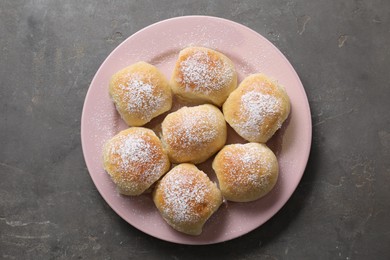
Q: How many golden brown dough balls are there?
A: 7